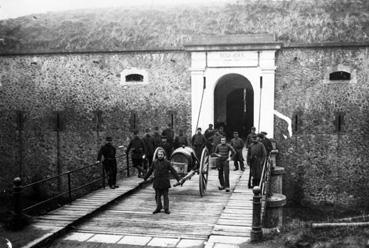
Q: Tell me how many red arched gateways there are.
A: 0